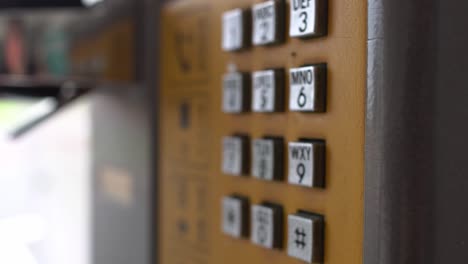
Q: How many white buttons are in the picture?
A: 12